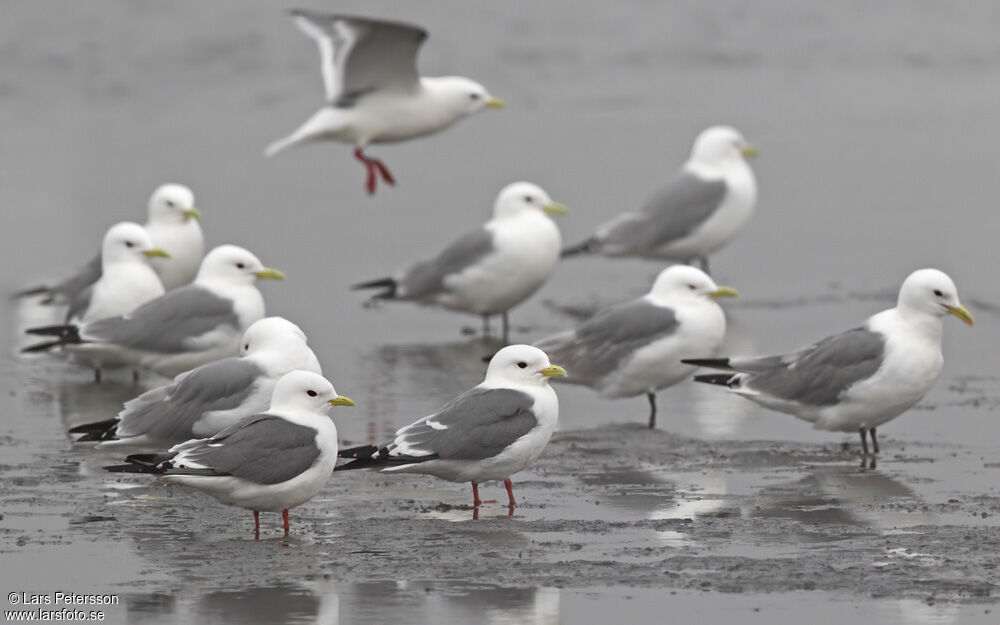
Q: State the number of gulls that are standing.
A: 10